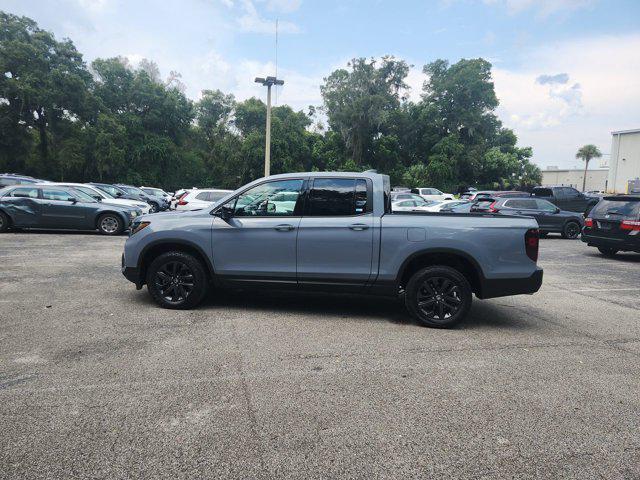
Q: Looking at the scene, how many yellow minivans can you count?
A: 0